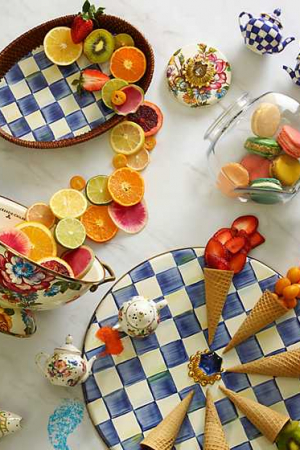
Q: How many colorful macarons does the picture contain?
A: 7